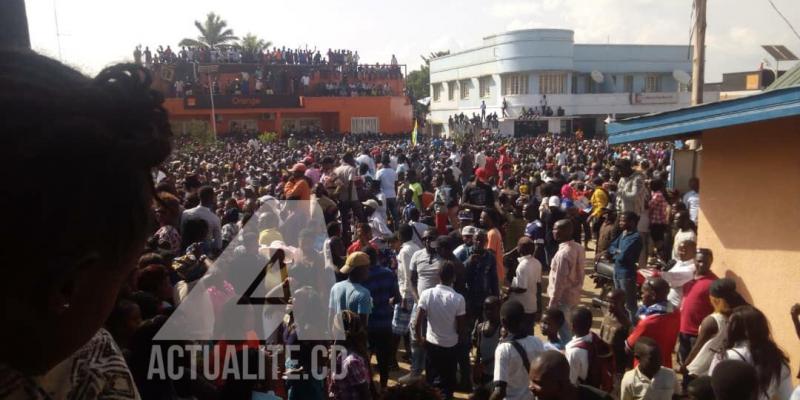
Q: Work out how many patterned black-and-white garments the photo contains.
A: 1